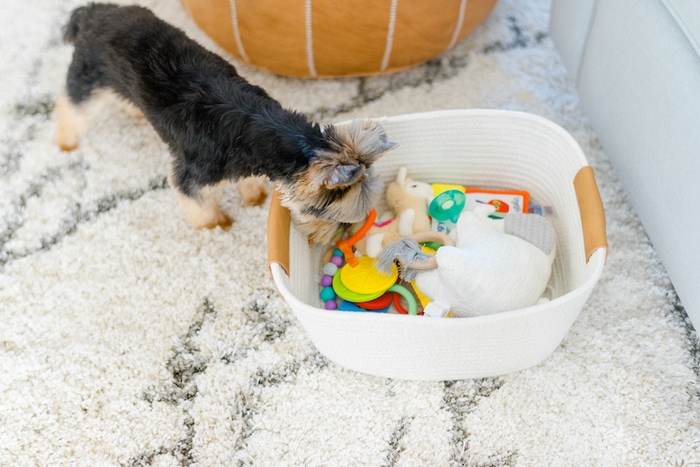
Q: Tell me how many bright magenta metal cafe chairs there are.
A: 0